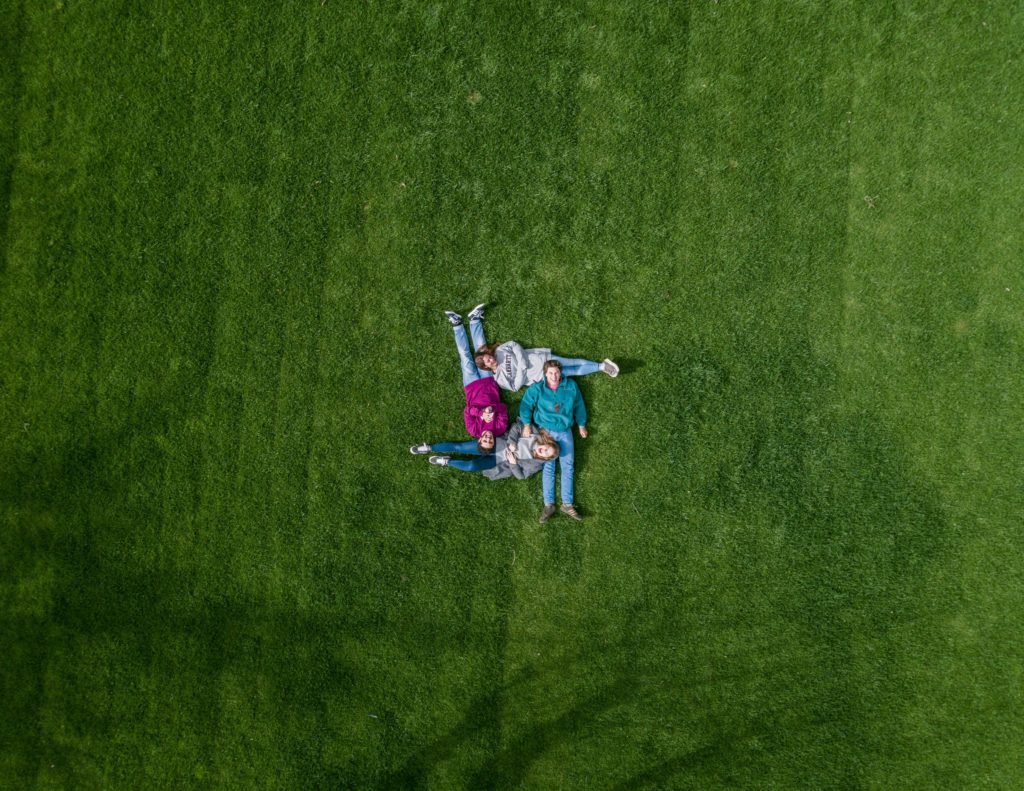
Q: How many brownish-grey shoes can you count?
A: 2